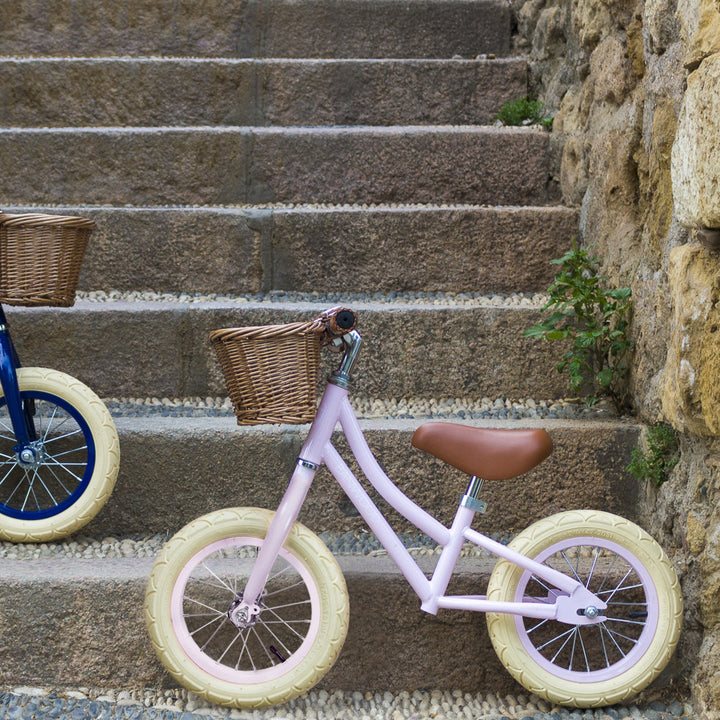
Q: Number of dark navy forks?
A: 1